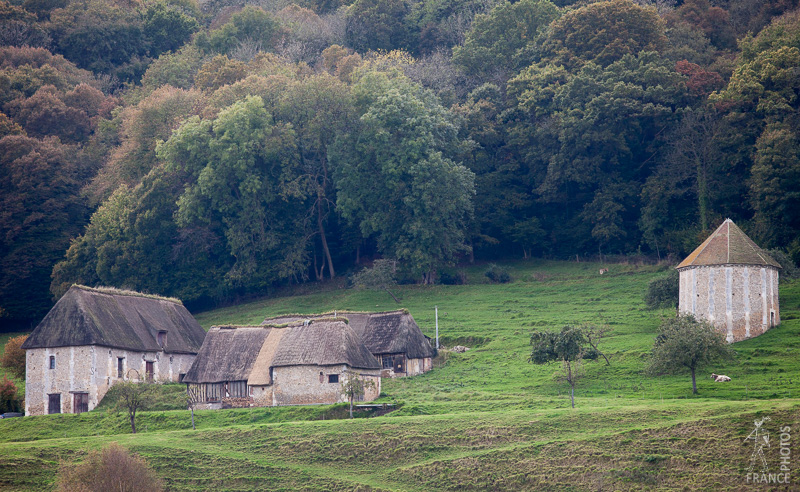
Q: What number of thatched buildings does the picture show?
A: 3